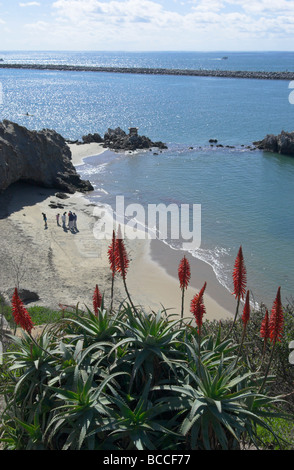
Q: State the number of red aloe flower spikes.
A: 10